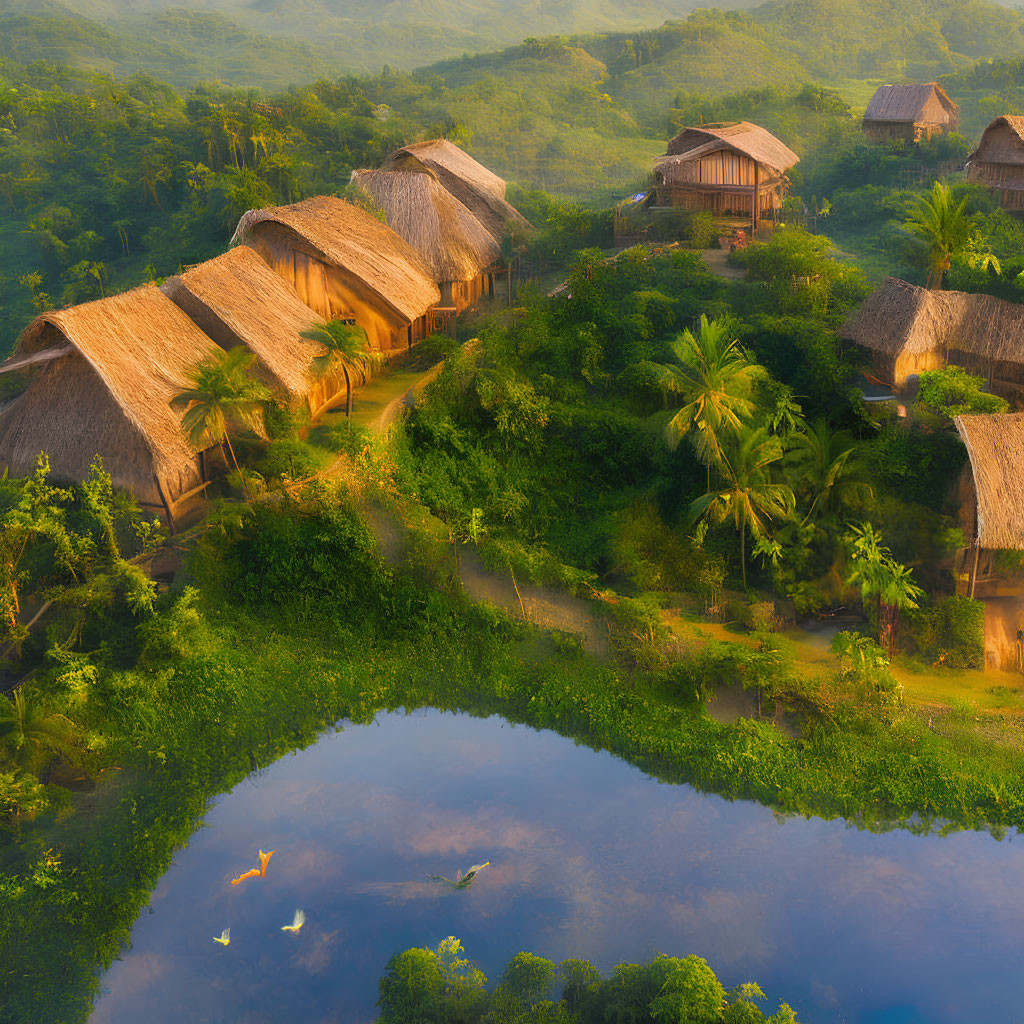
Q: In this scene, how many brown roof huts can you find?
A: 10